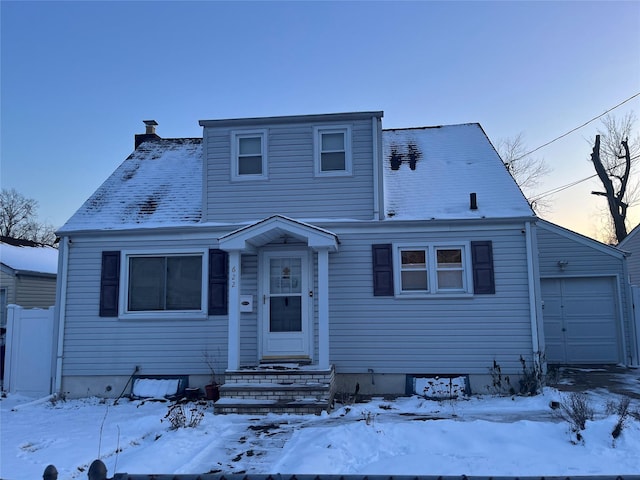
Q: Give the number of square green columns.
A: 0